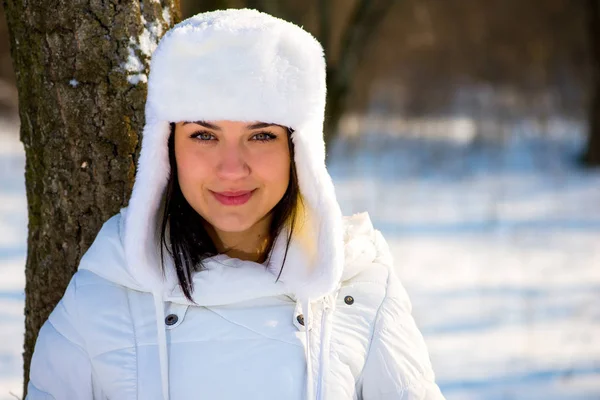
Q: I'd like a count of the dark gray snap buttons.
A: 3